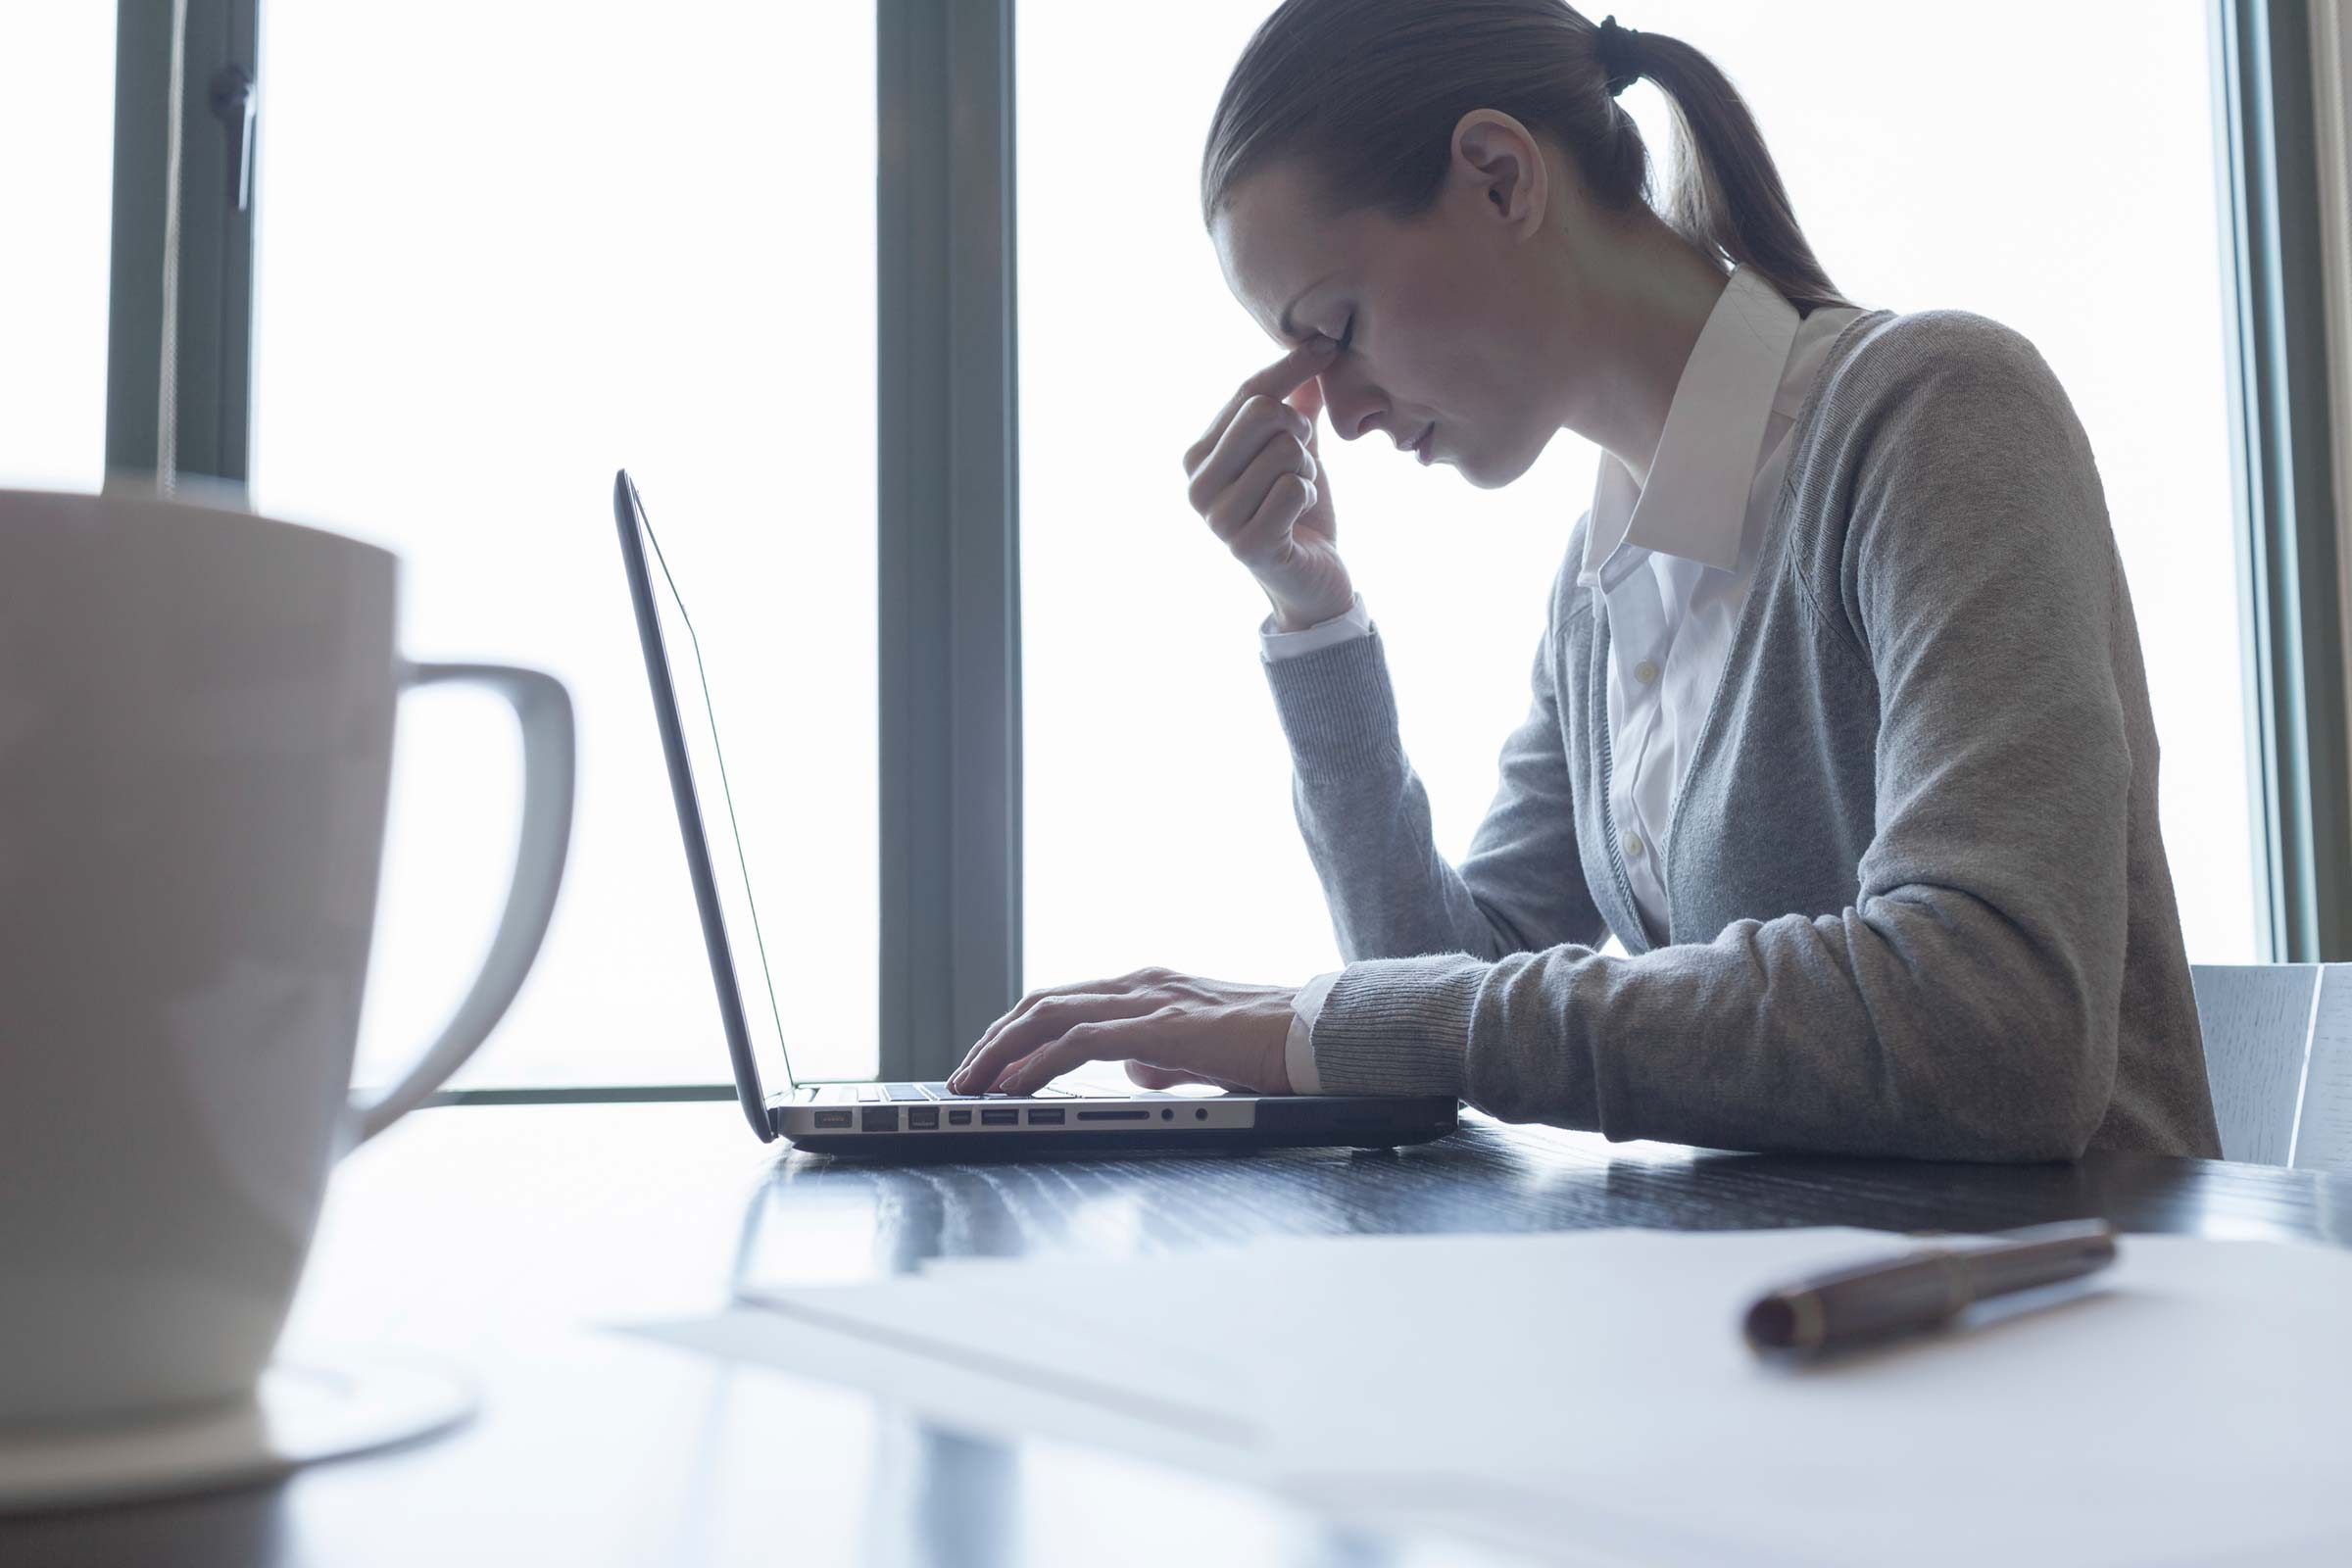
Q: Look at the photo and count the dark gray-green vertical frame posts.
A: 3